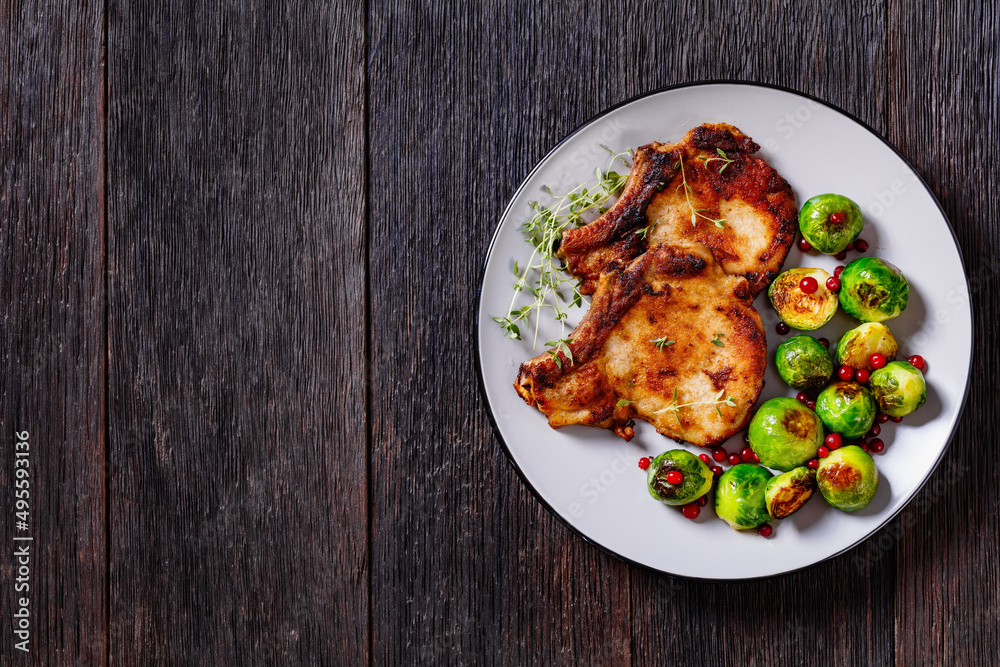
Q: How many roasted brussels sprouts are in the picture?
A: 12